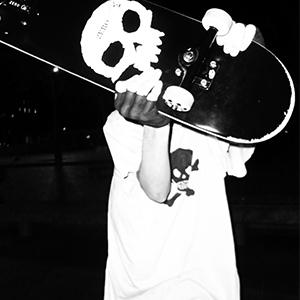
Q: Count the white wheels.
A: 2